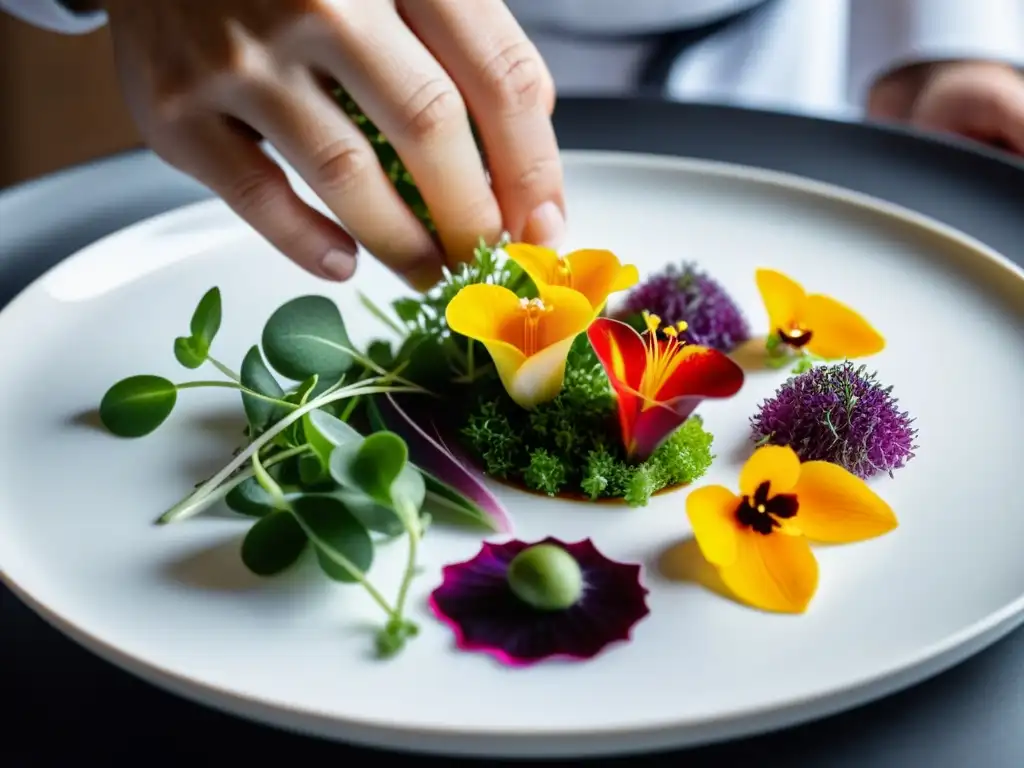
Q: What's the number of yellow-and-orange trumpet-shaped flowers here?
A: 2